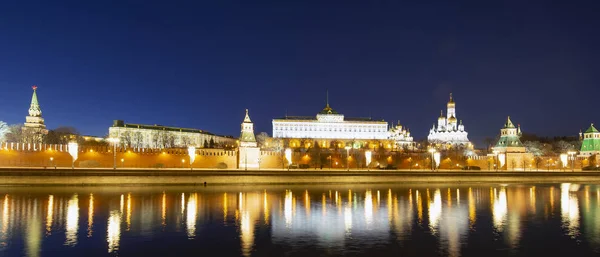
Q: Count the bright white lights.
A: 7